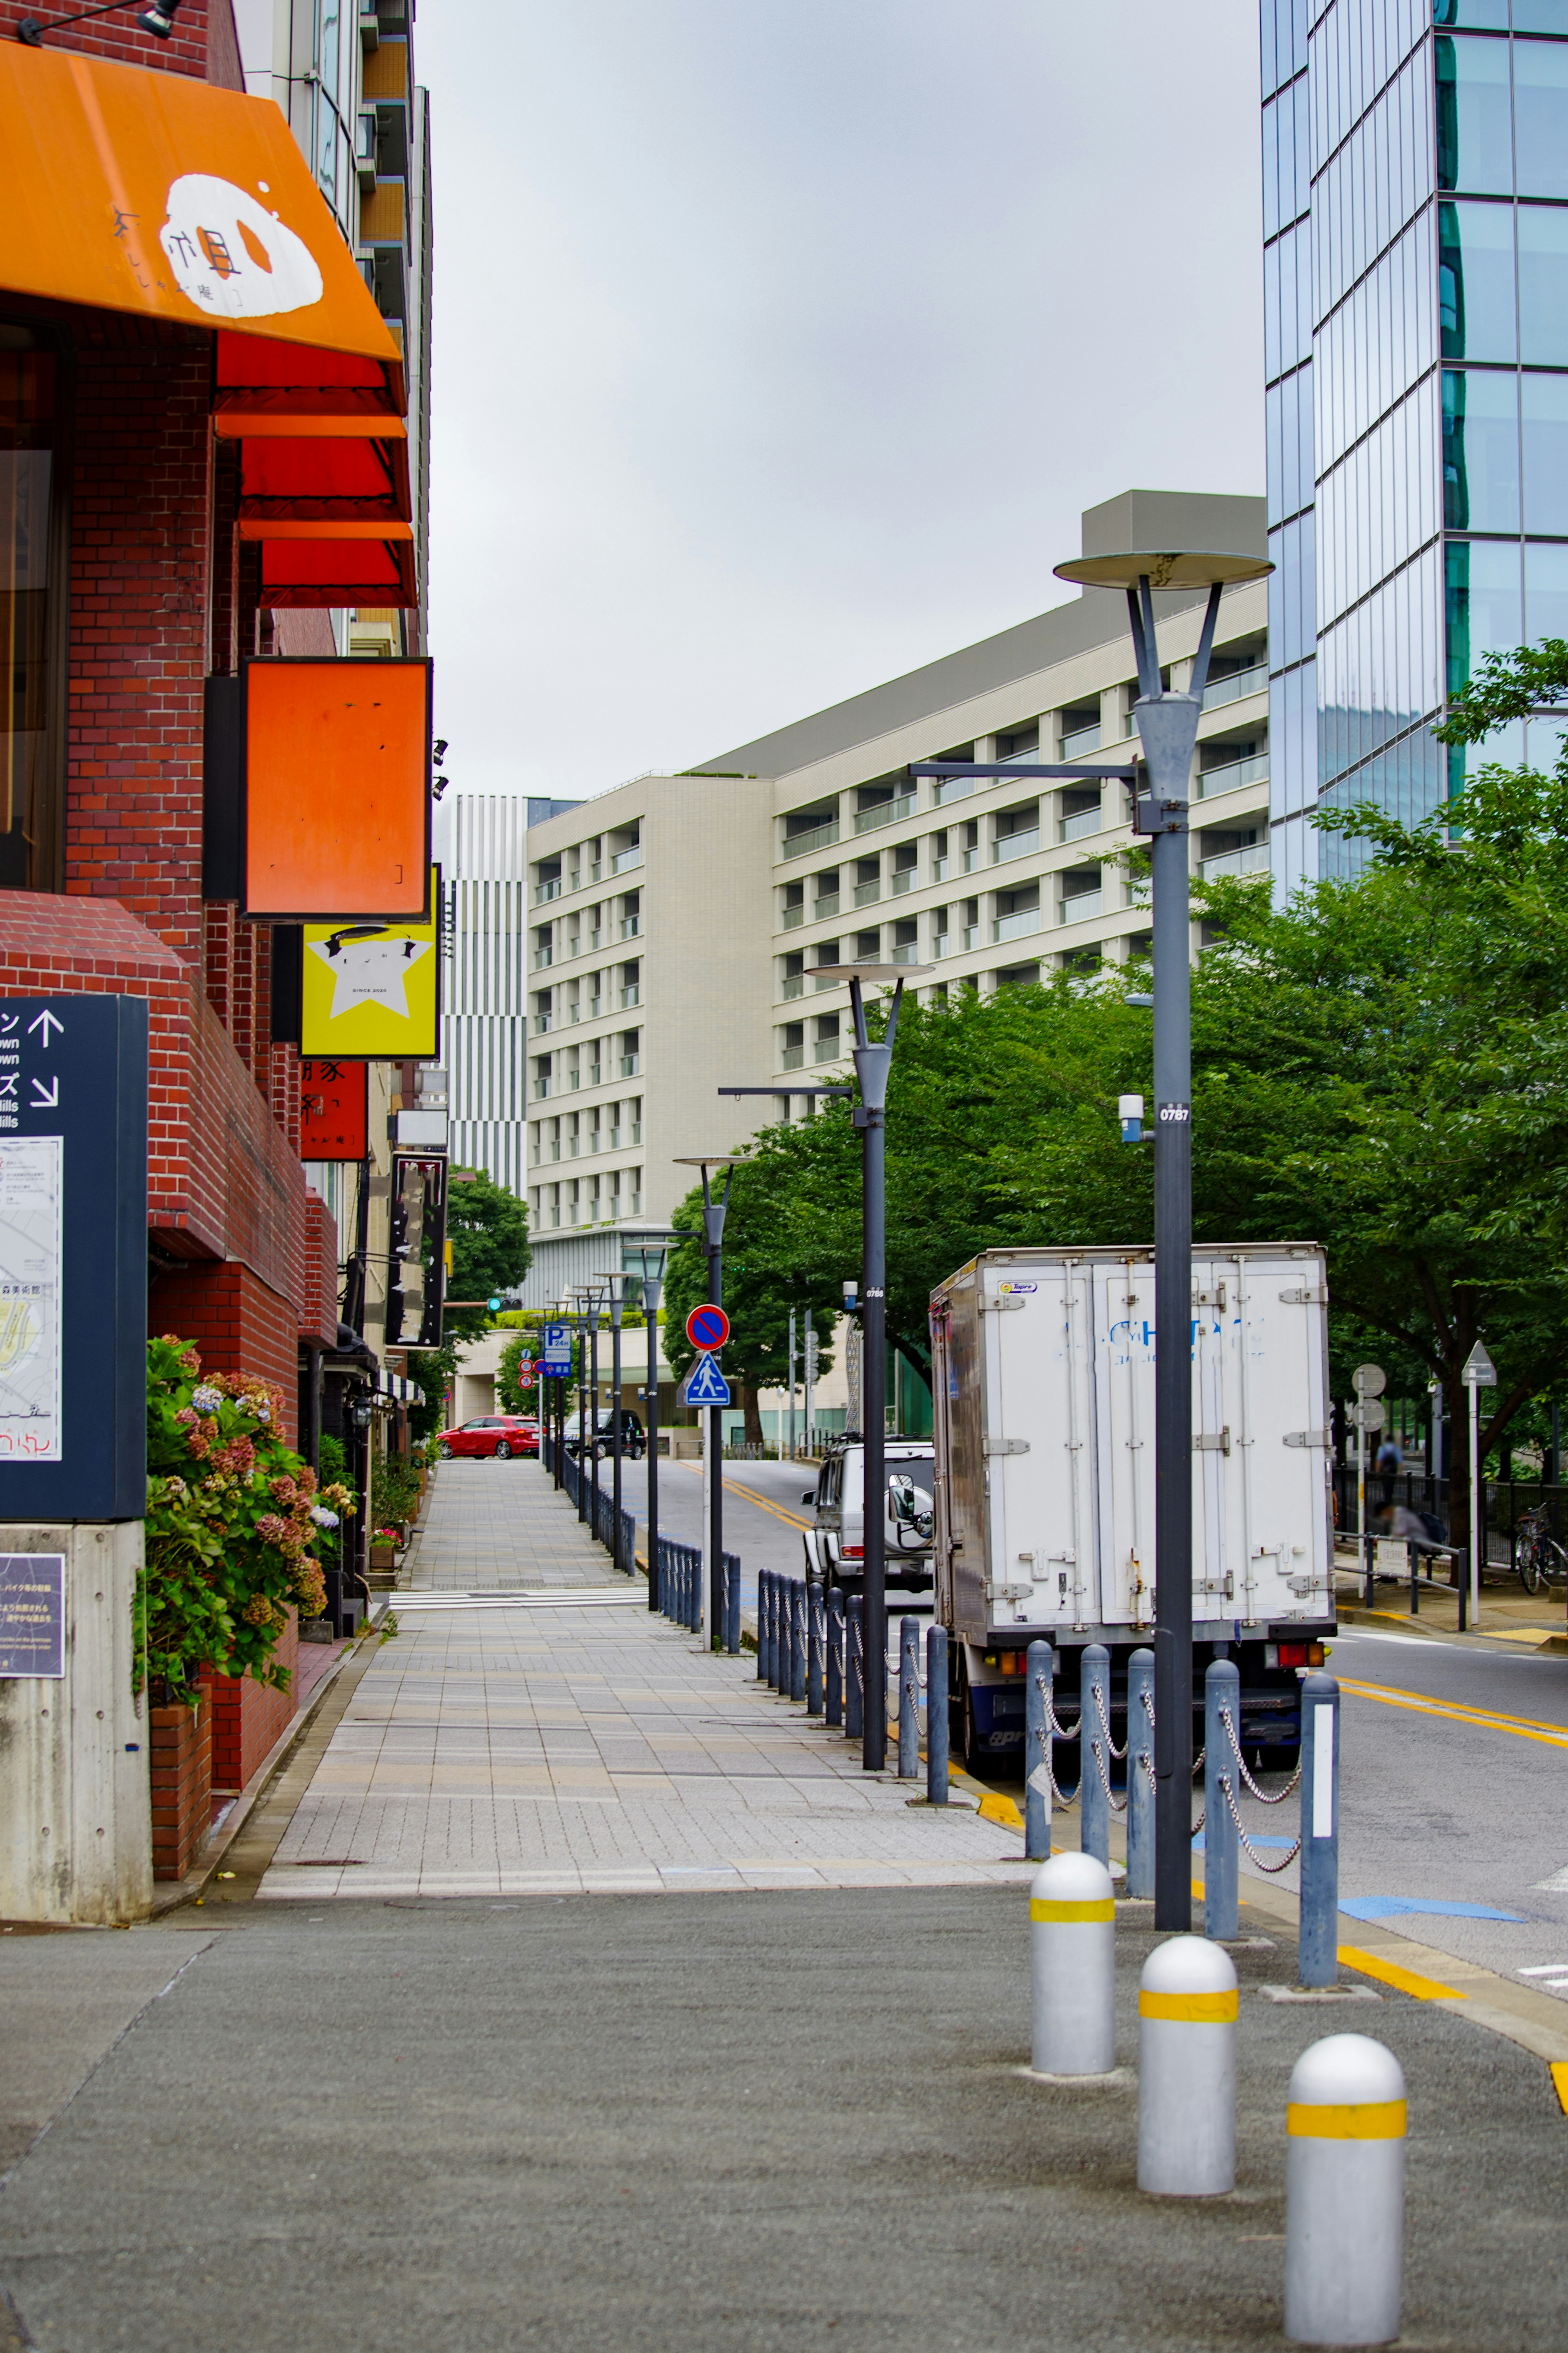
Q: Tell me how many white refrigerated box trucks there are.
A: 1